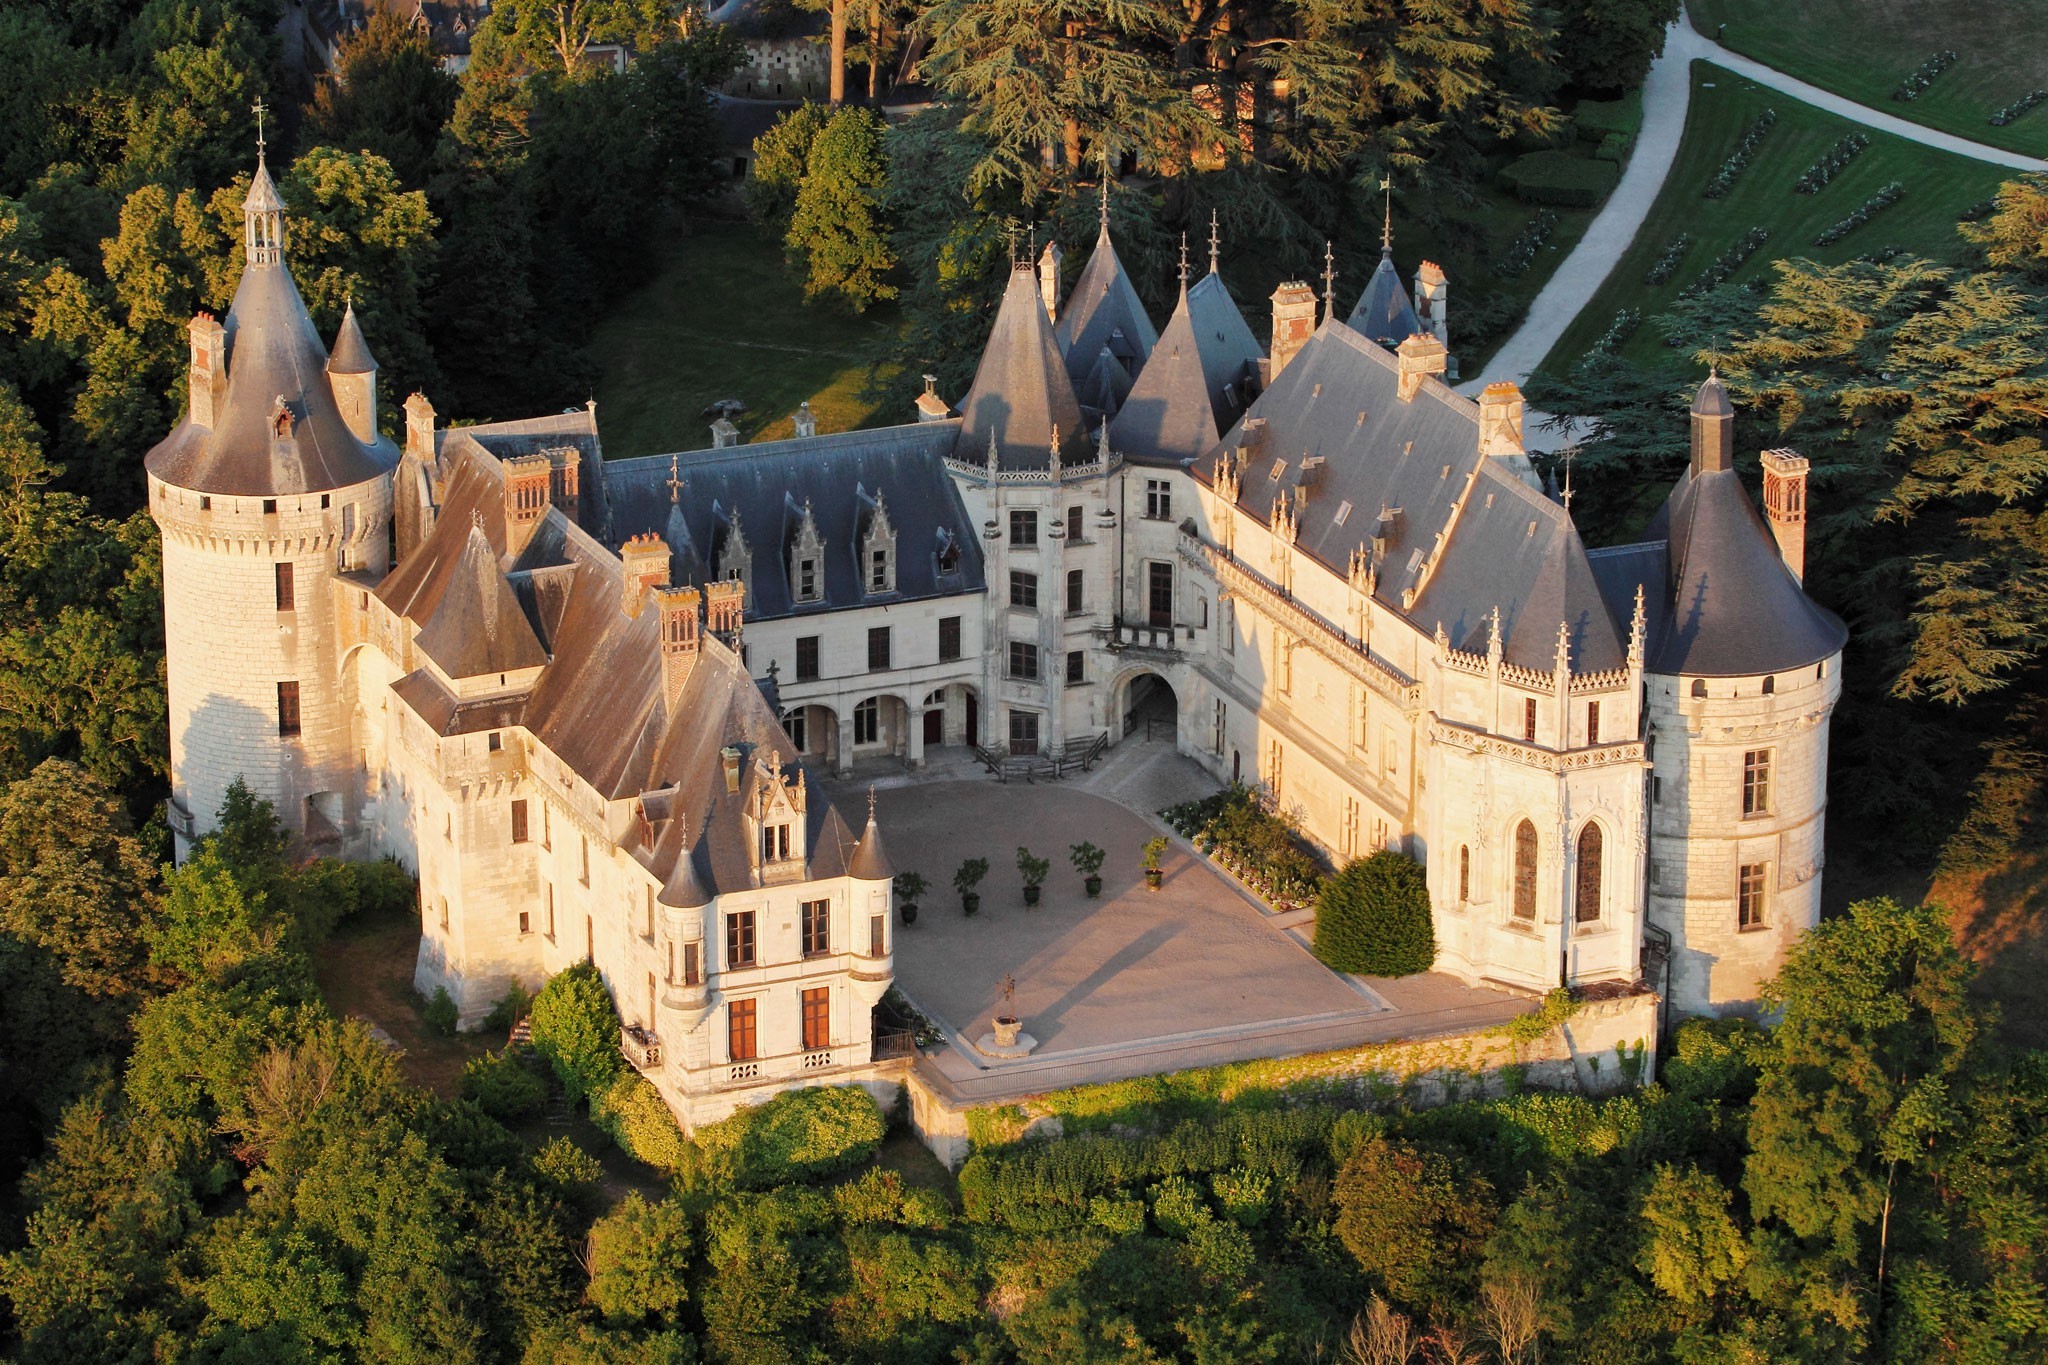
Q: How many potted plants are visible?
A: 5